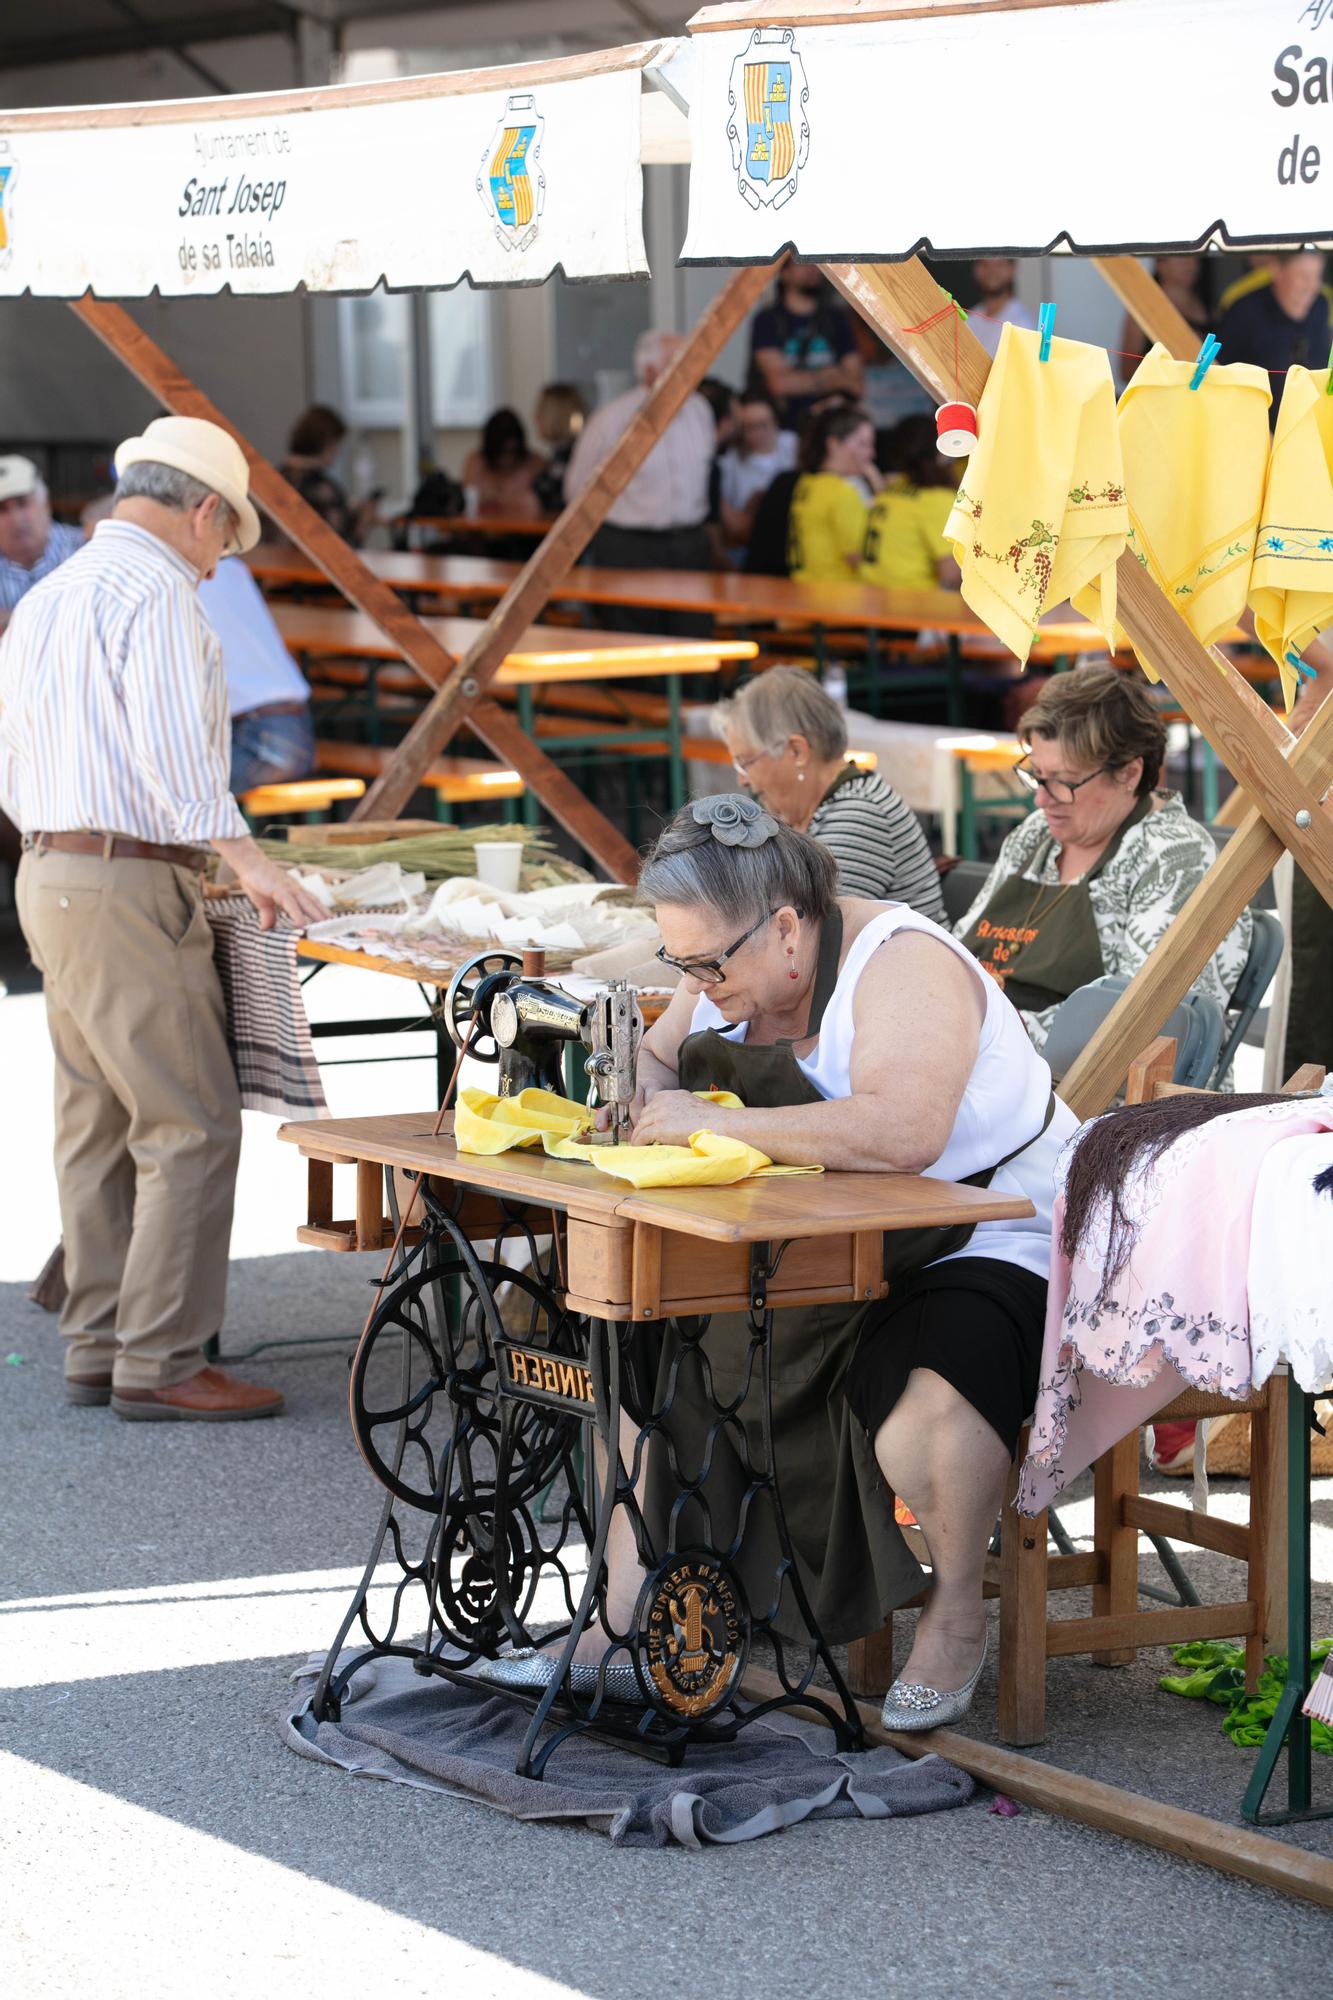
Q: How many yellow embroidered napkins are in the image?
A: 3